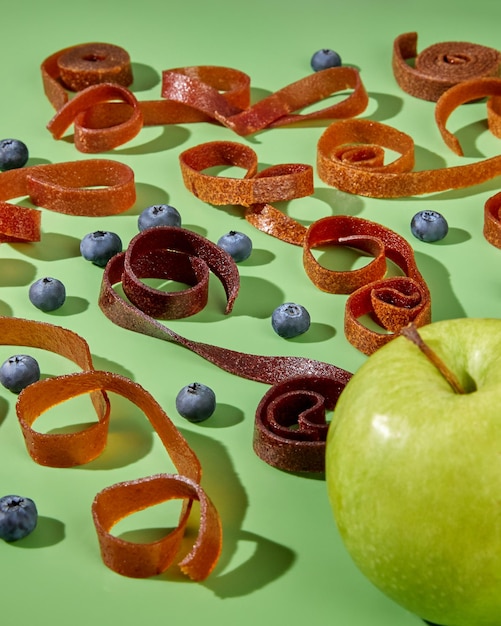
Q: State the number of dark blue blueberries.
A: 11